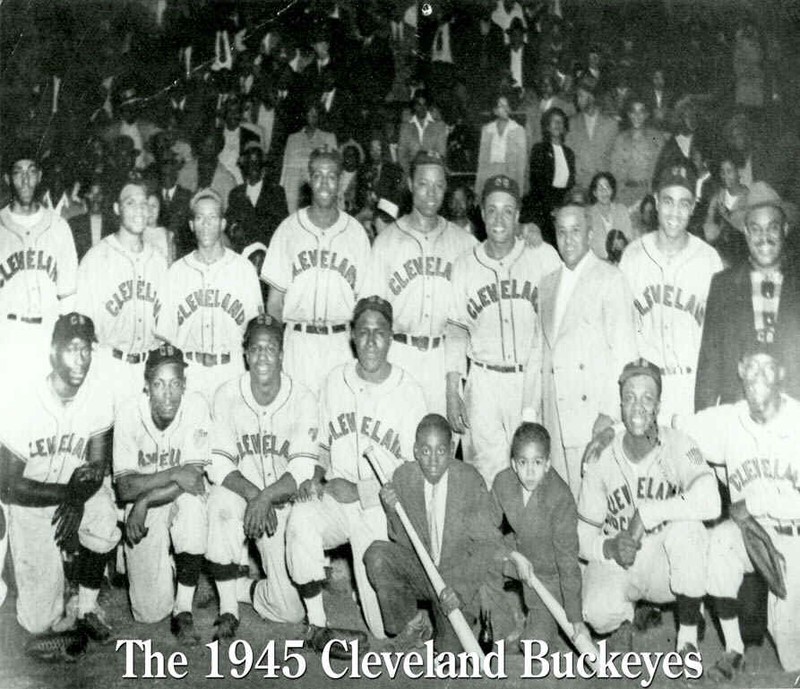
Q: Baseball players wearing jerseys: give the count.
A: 13